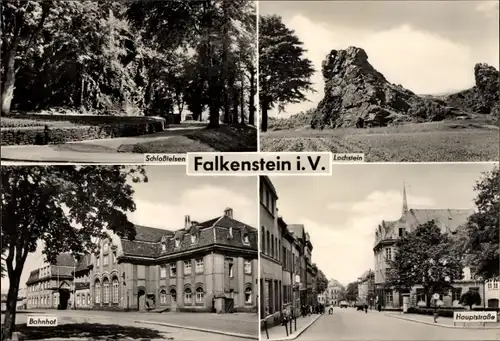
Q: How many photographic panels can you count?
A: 4